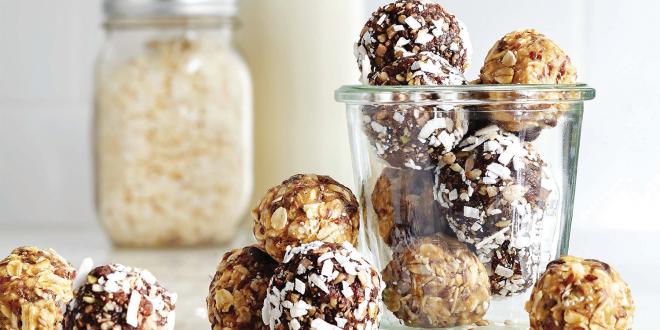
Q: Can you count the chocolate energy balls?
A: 6